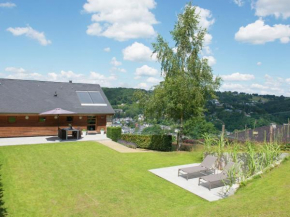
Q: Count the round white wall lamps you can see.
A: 3